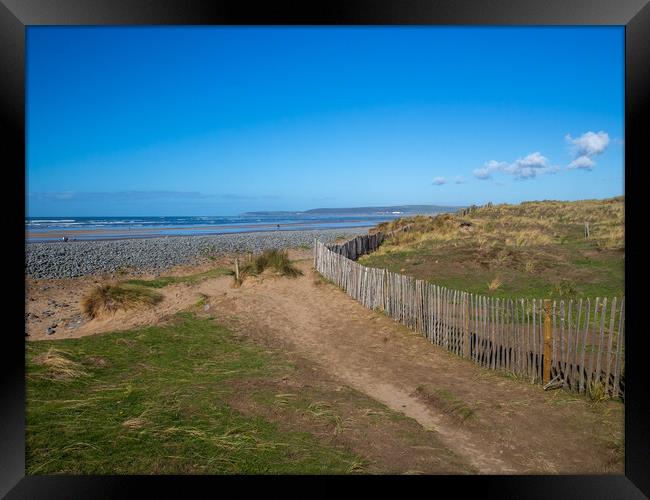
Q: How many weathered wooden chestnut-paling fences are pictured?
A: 1